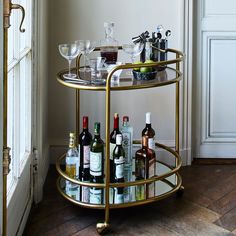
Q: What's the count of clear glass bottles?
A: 2